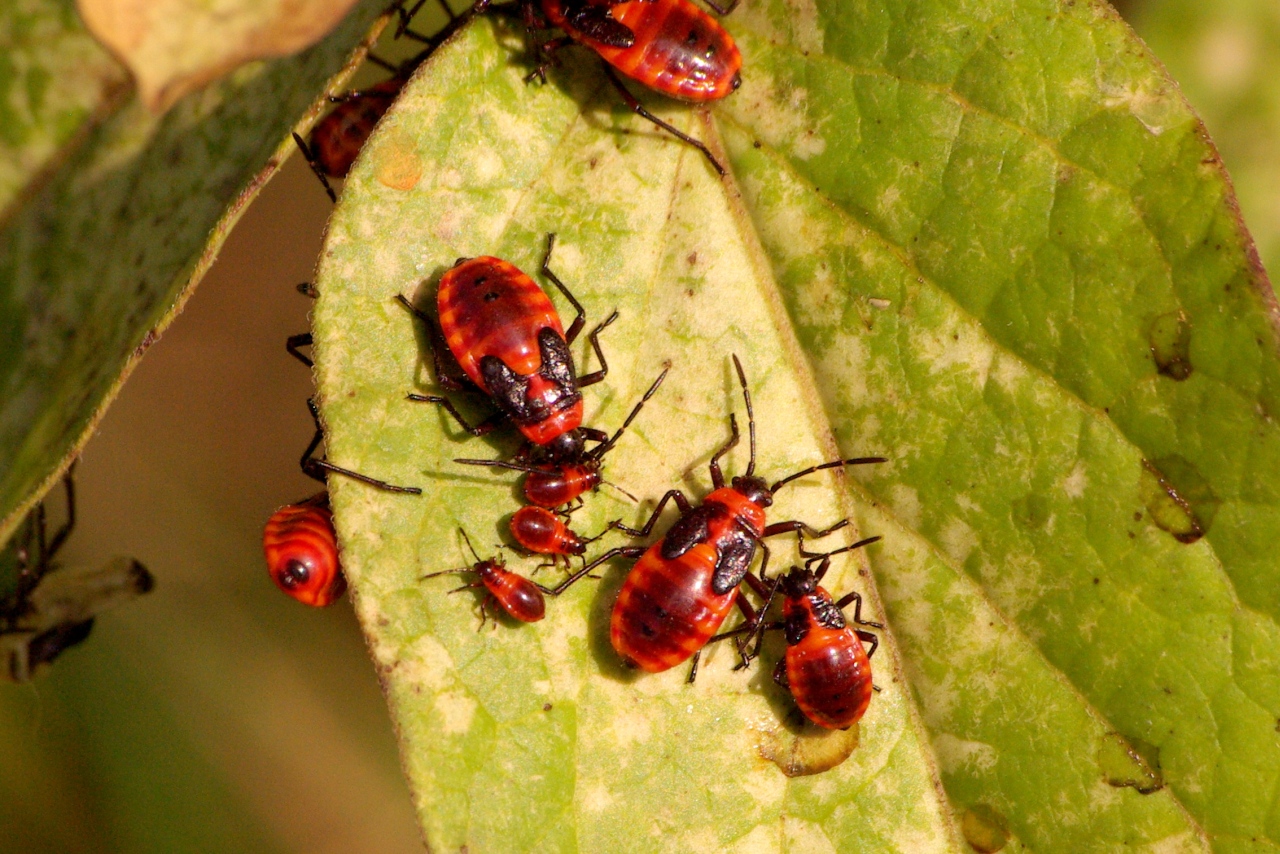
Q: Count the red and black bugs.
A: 9